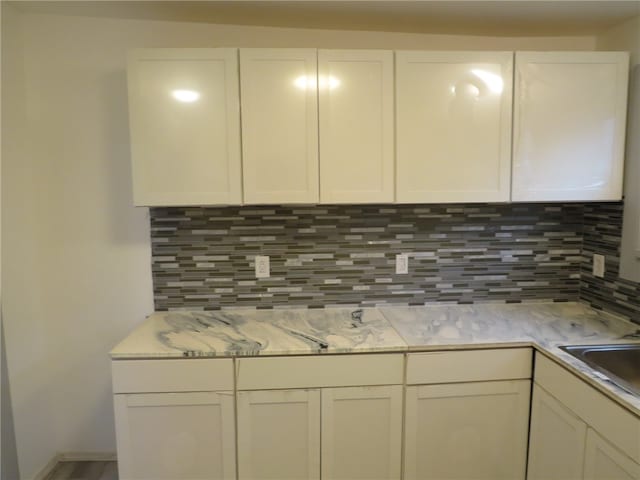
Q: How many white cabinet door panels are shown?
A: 11